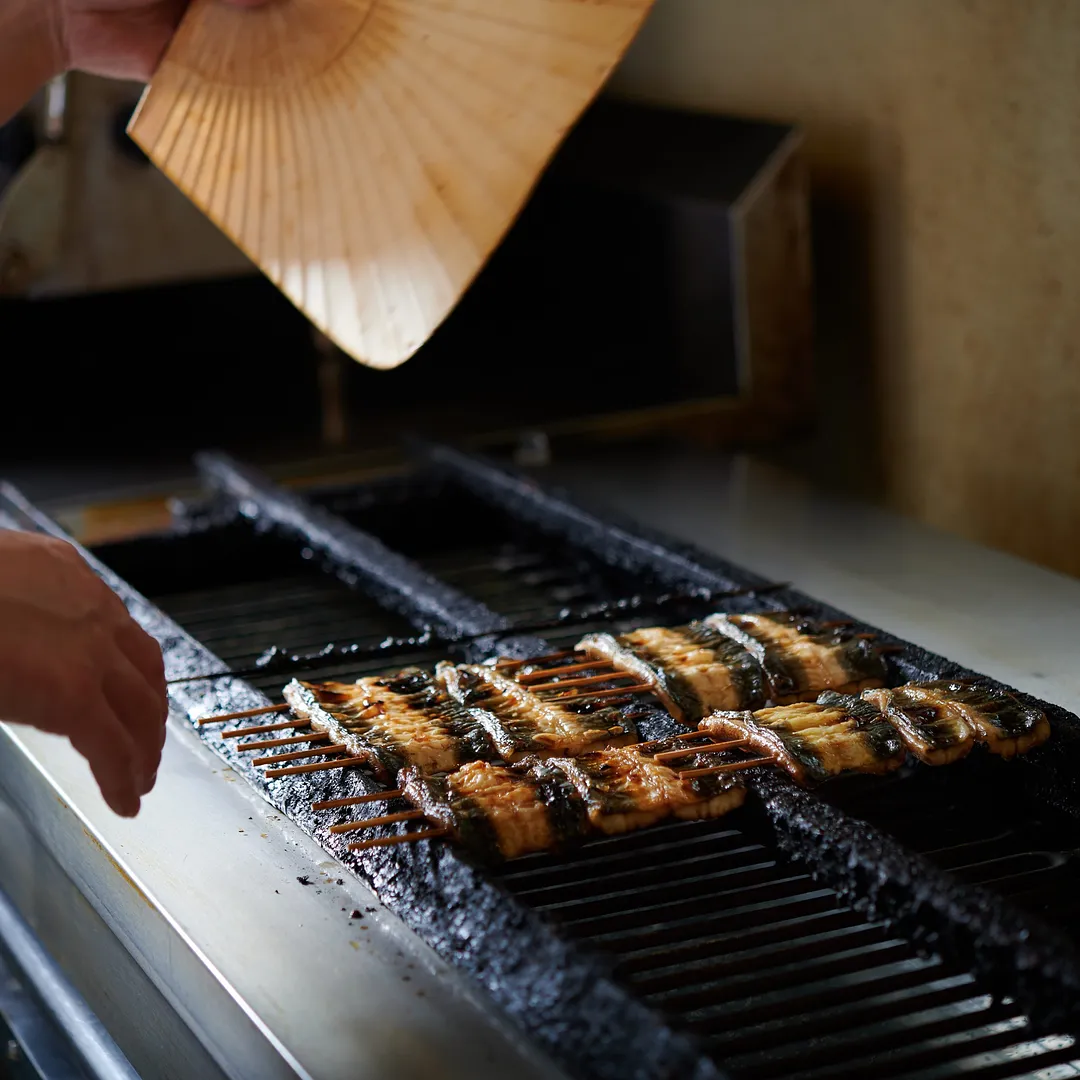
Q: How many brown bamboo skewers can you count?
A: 15